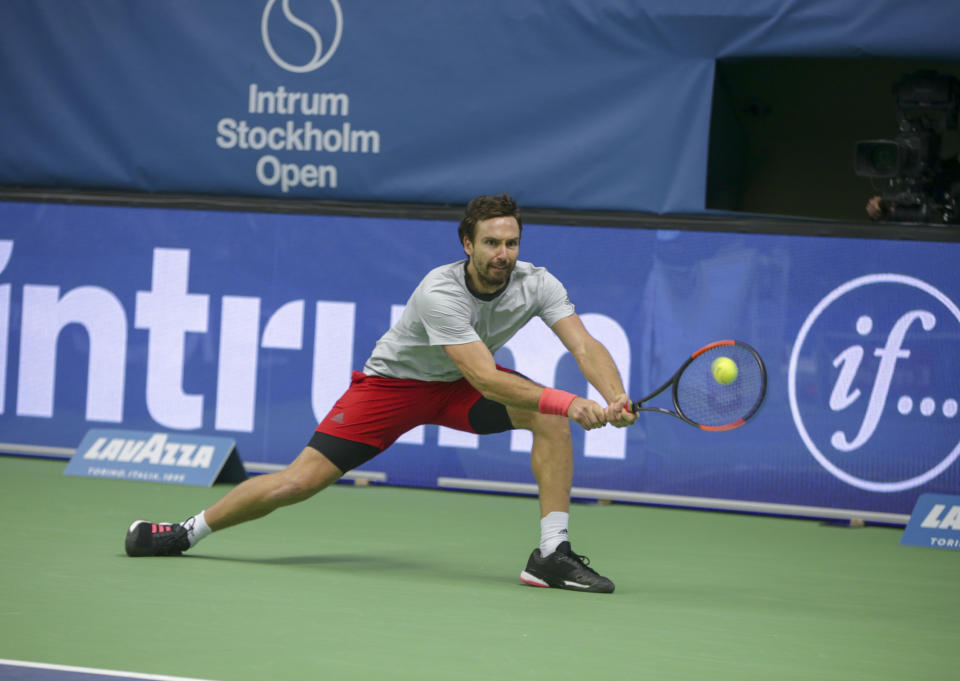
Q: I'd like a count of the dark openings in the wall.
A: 1